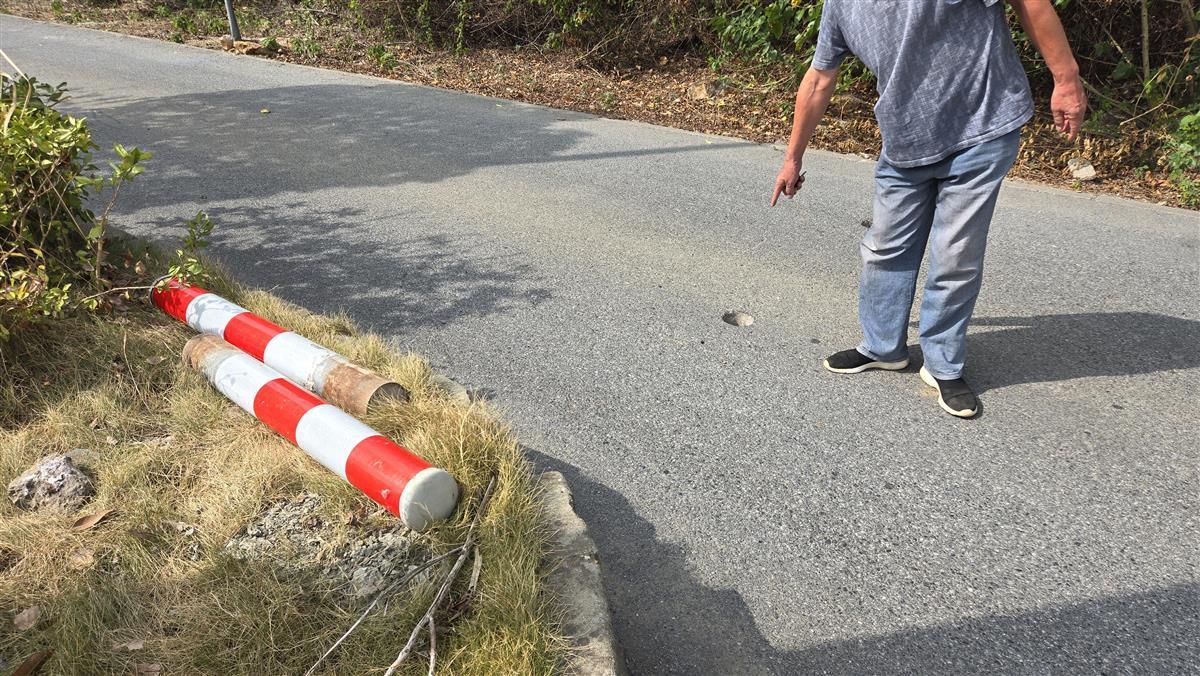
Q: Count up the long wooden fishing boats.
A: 0